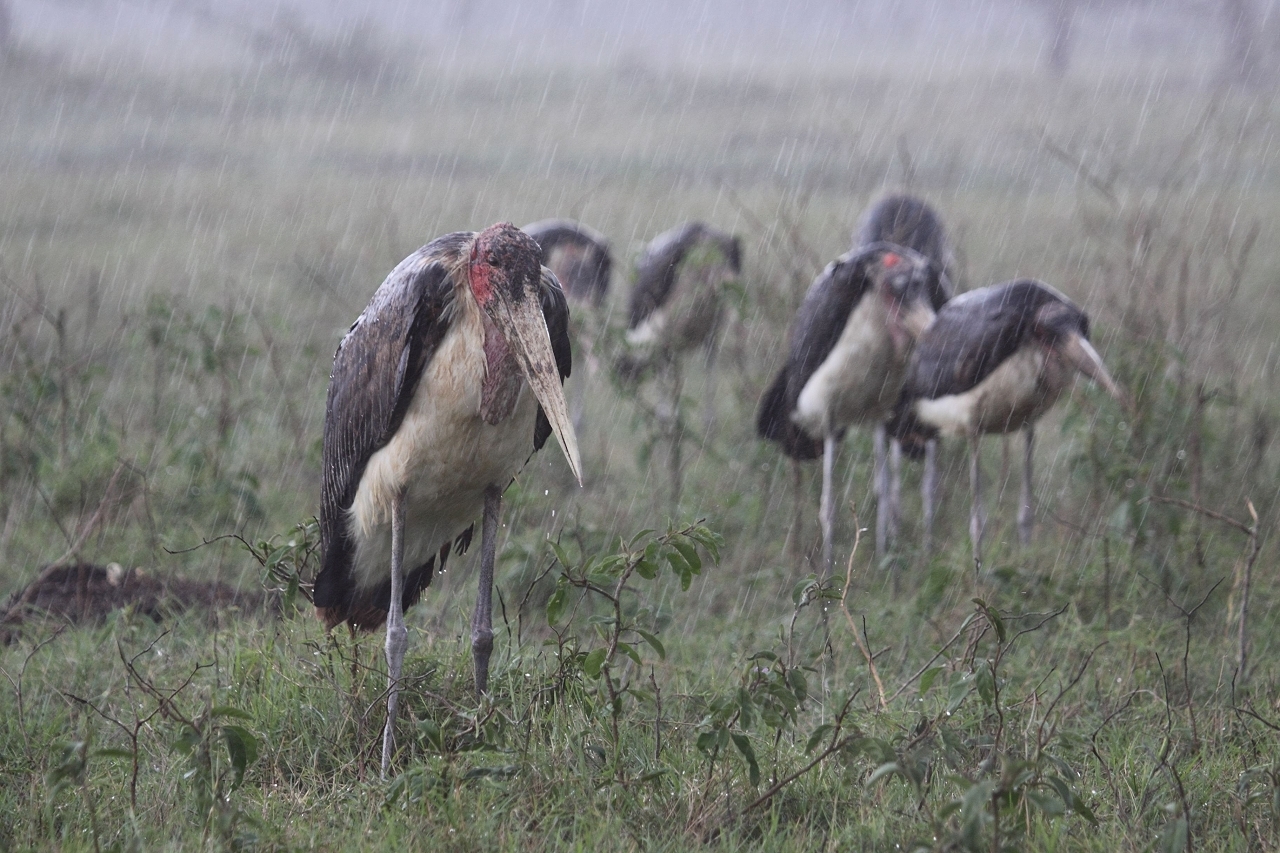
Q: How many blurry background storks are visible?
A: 5